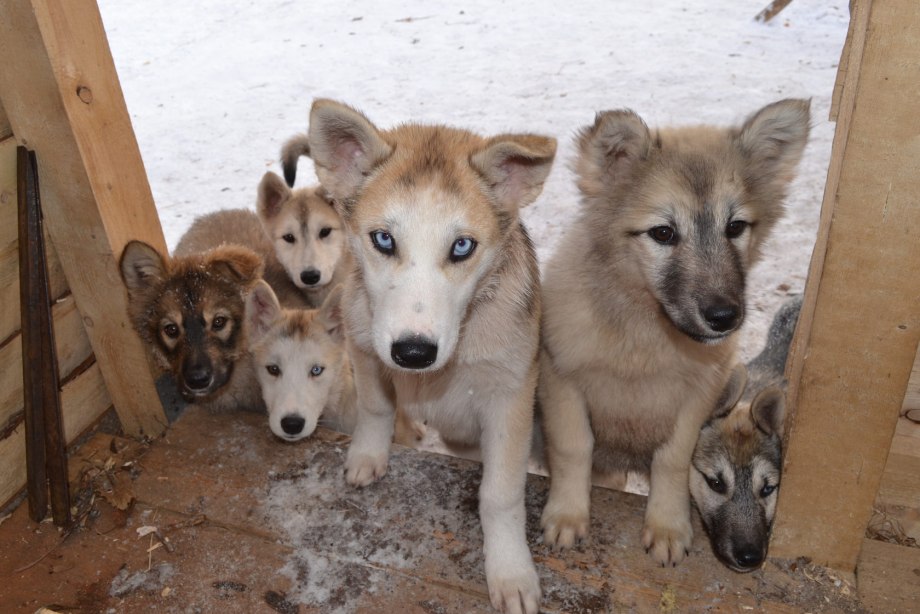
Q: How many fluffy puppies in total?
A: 6